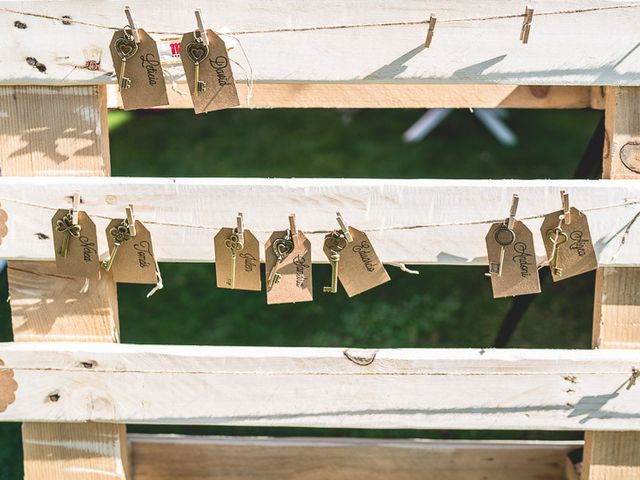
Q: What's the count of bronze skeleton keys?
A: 9